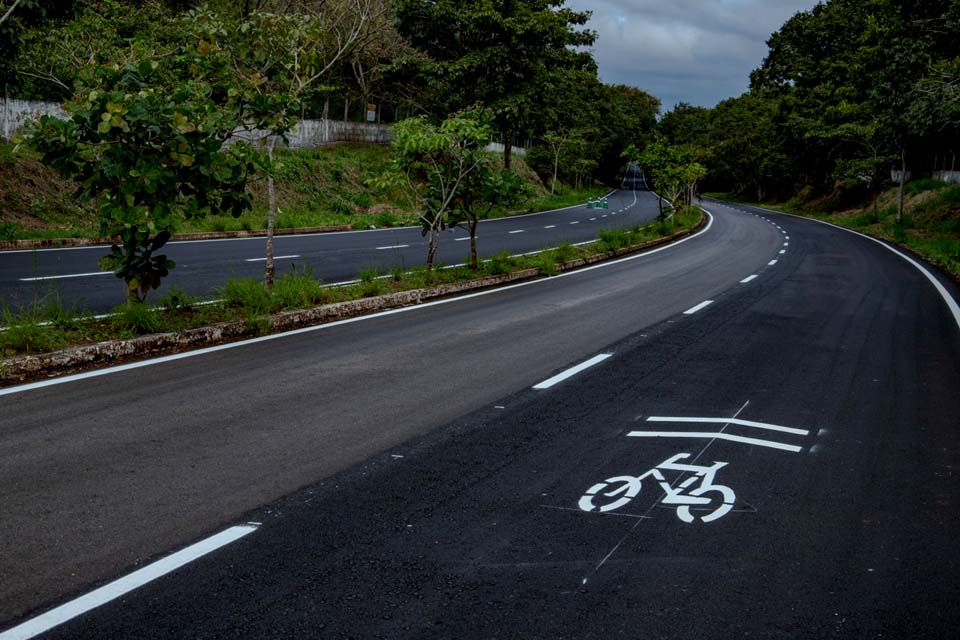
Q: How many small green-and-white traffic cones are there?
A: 3